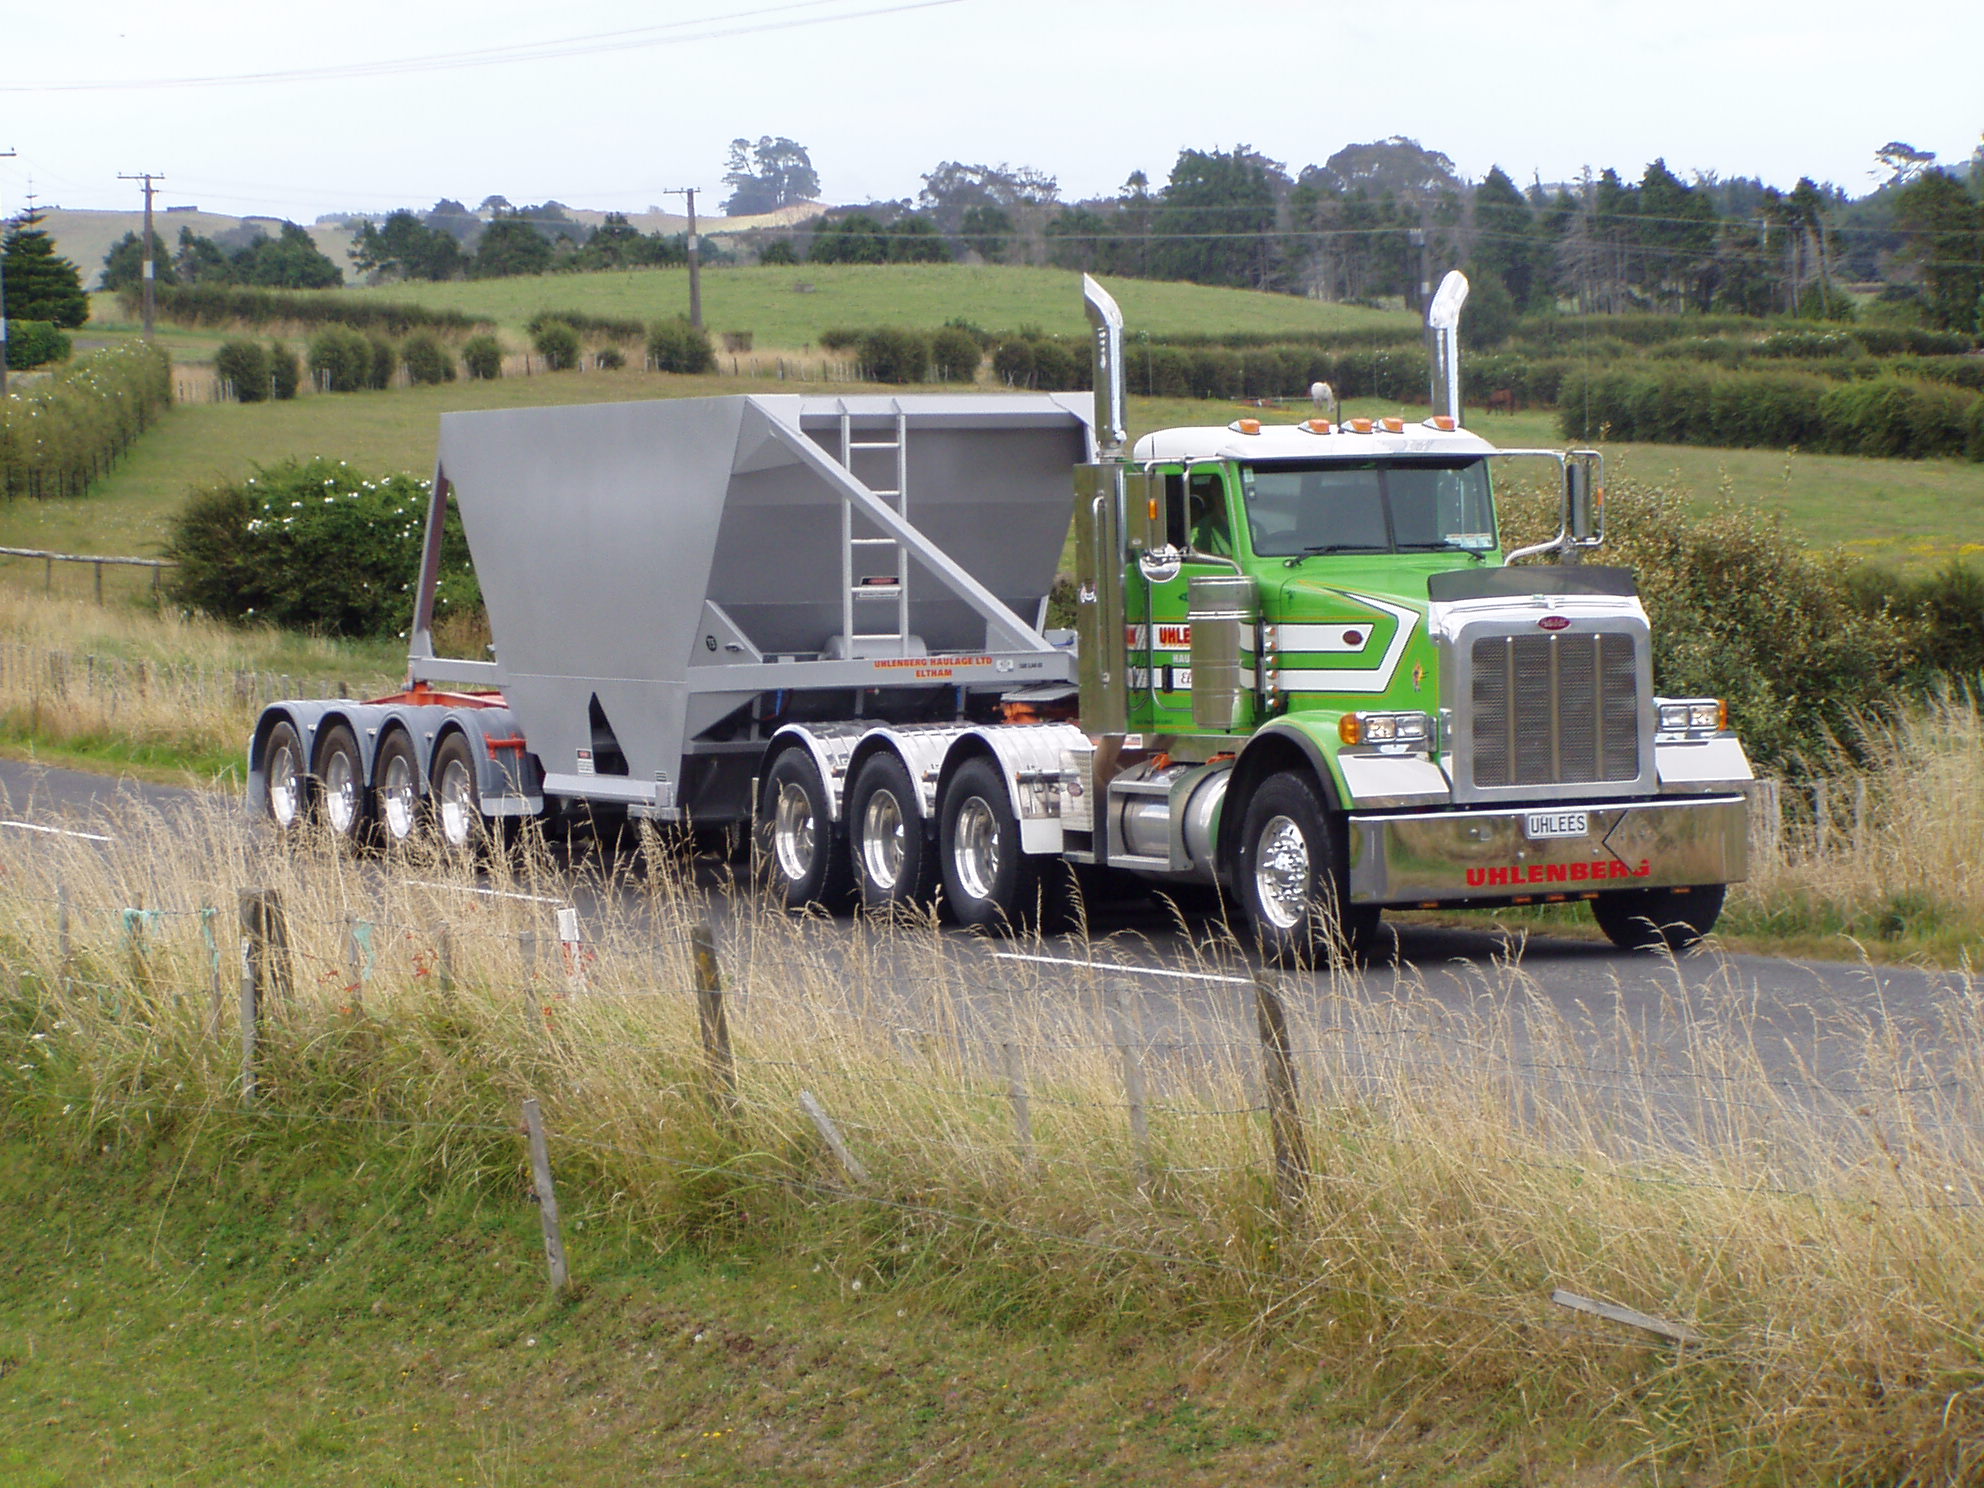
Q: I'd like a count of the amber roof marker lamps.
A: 5